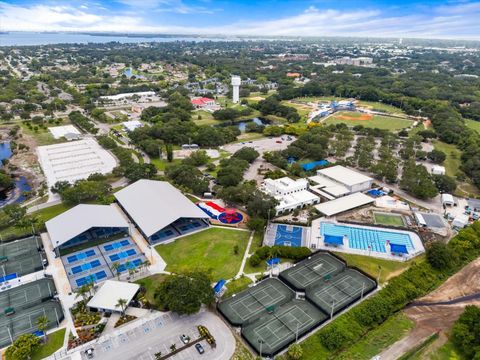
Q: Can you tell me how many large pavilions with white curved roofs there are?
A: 2